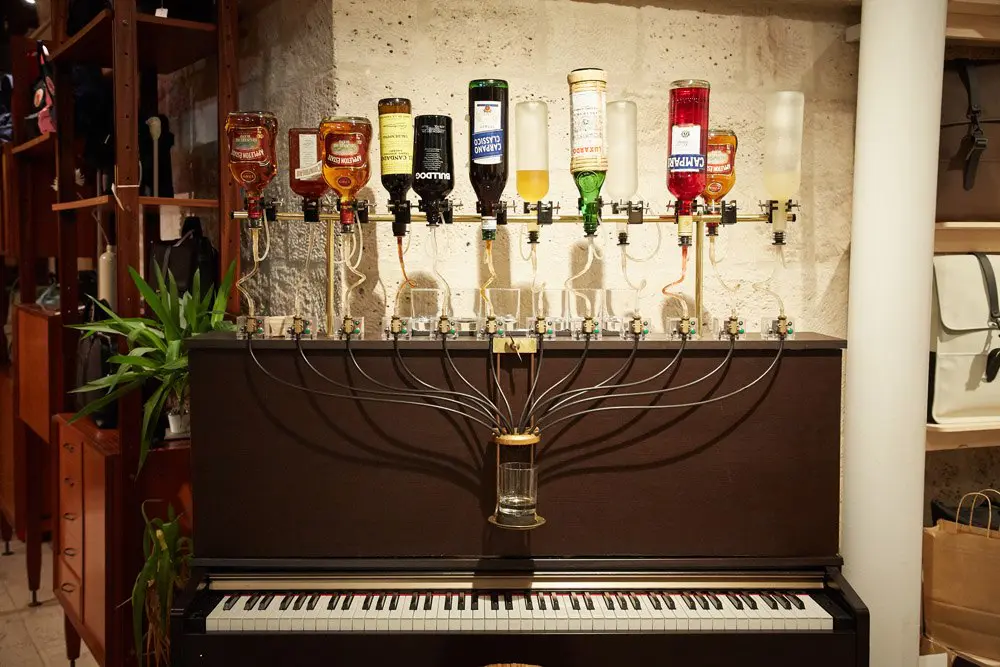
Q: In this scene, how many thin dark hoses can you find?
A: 12